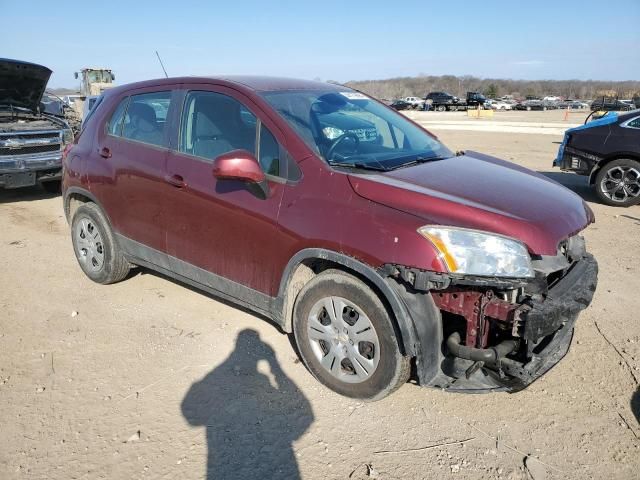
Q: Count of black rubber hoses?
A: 1